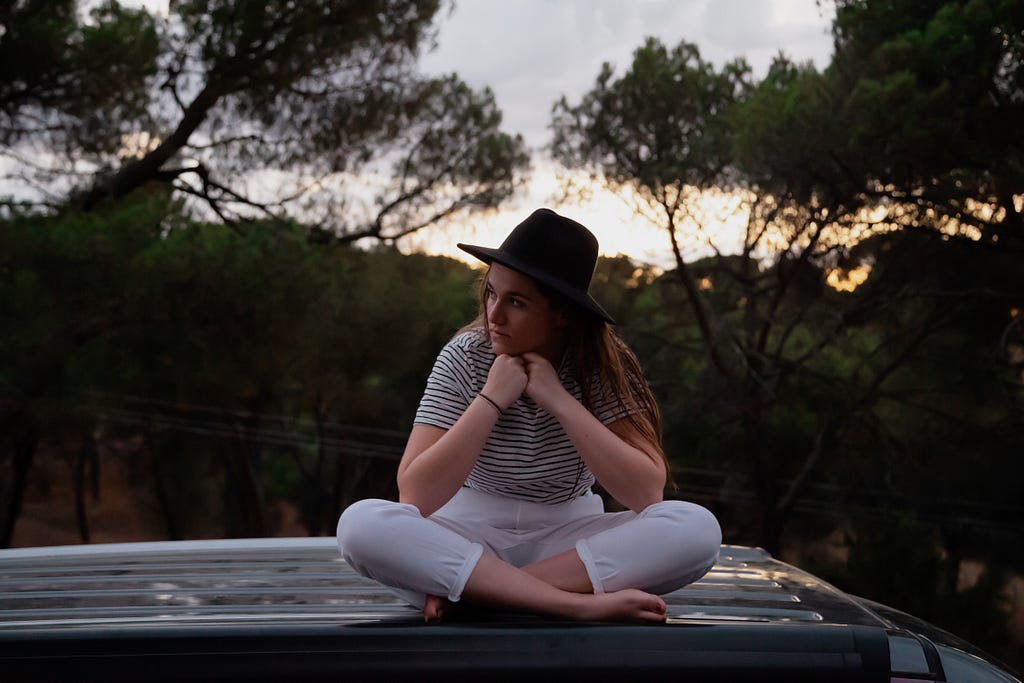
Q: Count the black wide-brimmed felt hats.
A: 1